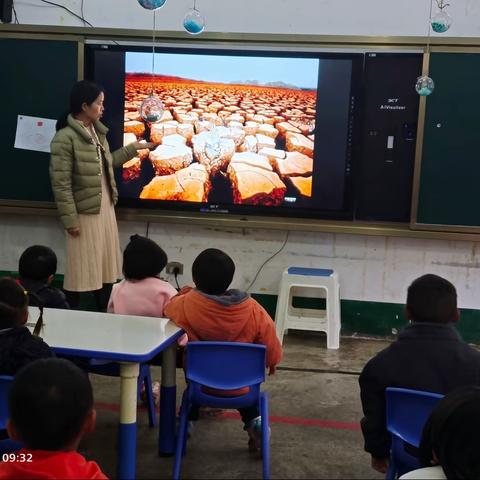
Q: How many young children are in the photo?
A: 7